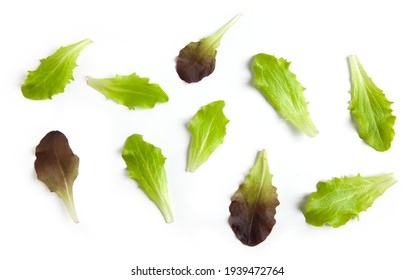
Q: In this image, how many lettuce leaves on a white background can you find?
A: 10